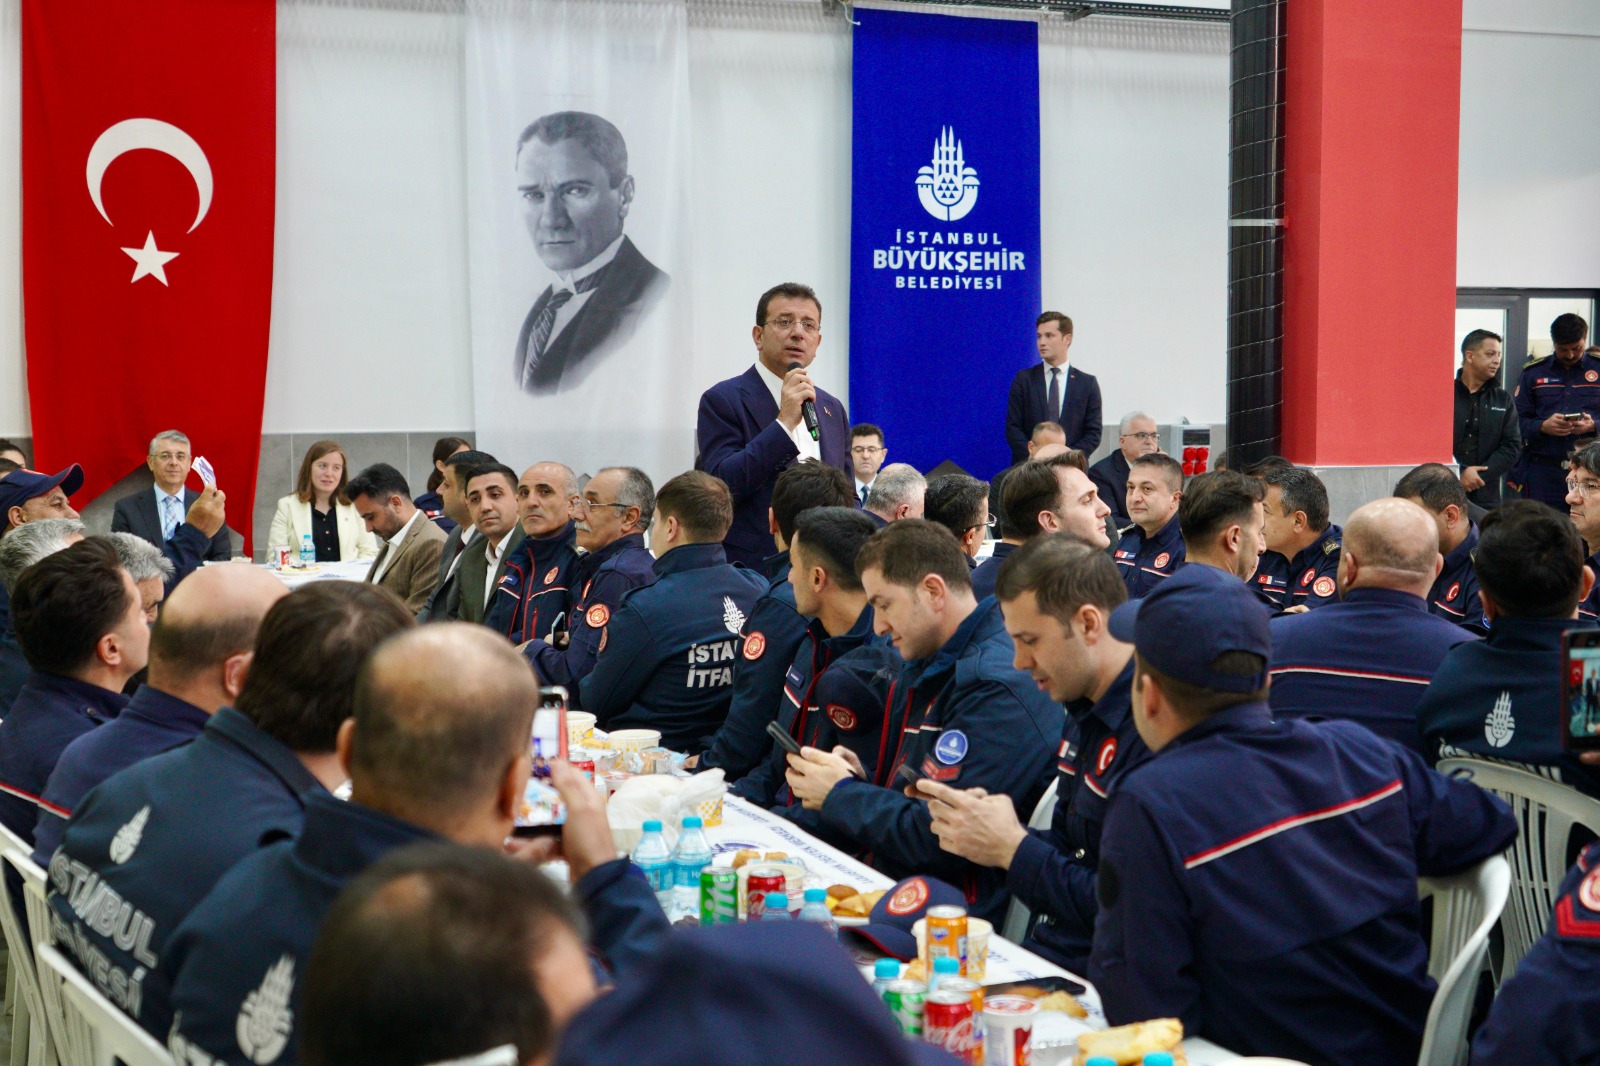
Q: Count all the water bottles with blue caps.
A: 9